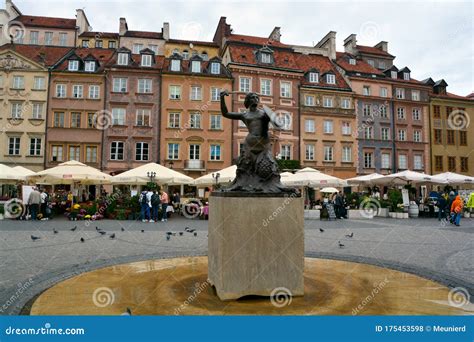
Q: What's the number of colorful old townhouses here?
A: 9